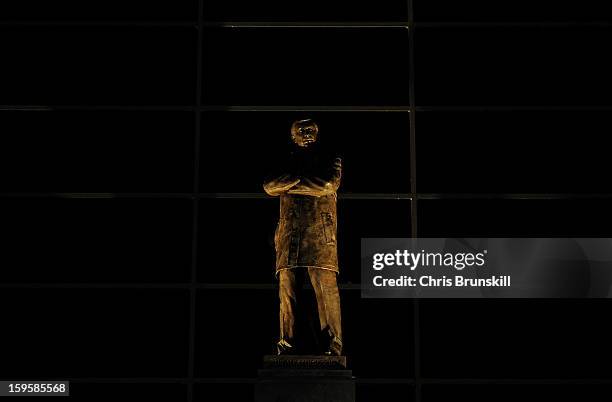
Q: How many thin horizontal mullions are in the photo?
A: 5